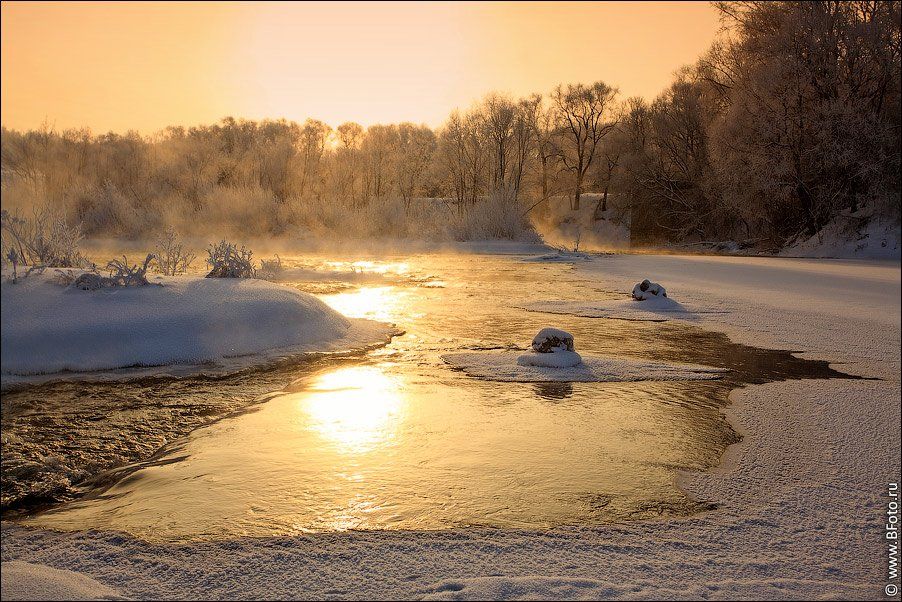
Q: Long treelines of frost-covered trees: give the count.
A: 1